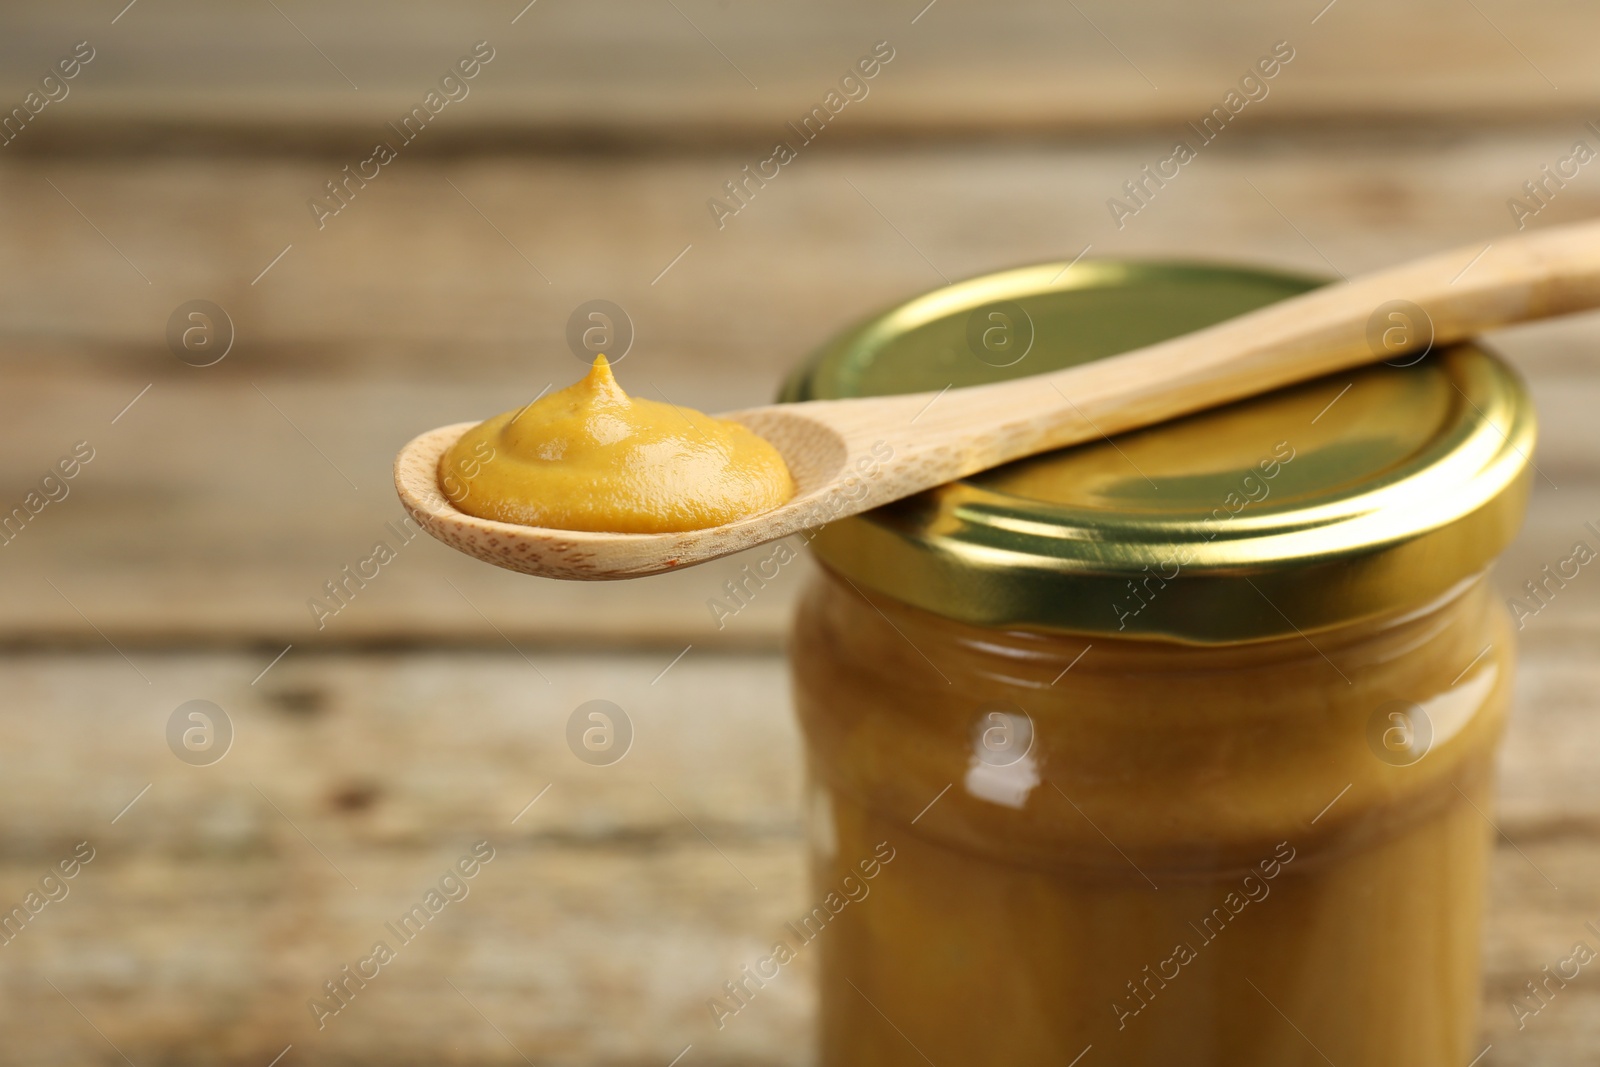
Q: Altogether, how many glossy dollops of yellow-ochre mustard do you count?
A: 1